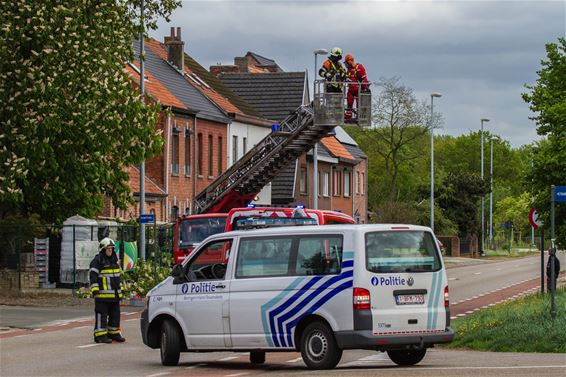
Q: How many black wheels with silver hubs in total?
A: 2